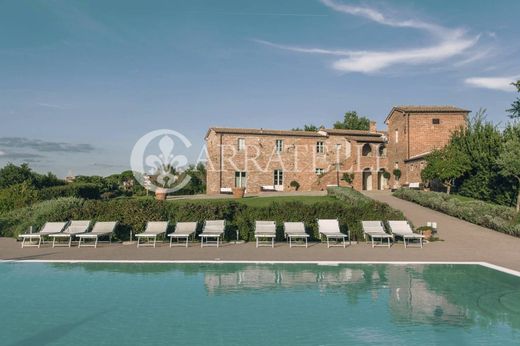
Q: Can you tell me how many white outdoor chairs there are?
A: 11